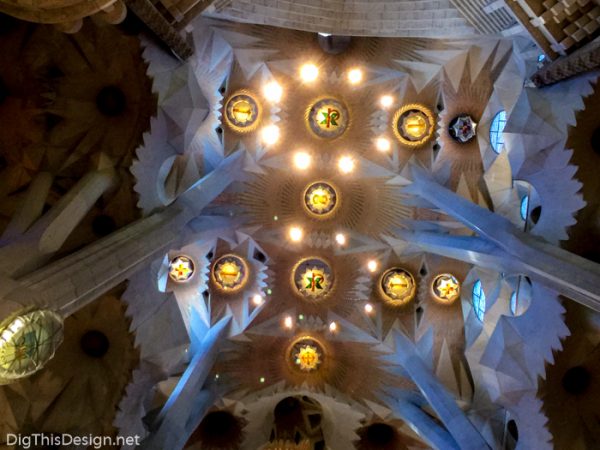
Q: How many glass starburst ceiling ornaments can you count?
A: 11